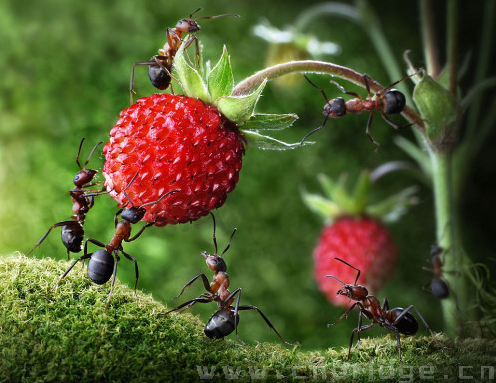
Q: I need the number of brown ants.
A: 7